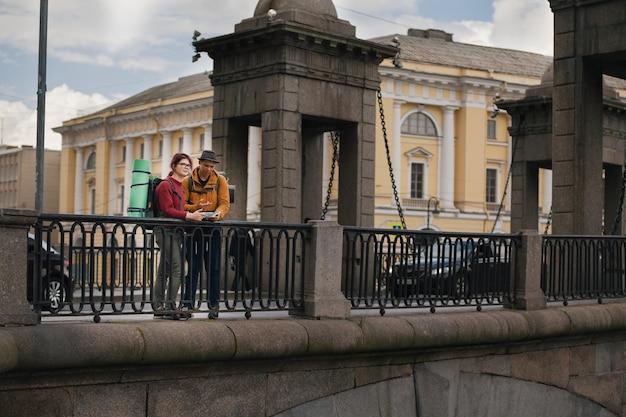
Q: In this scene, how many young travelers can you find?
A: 2